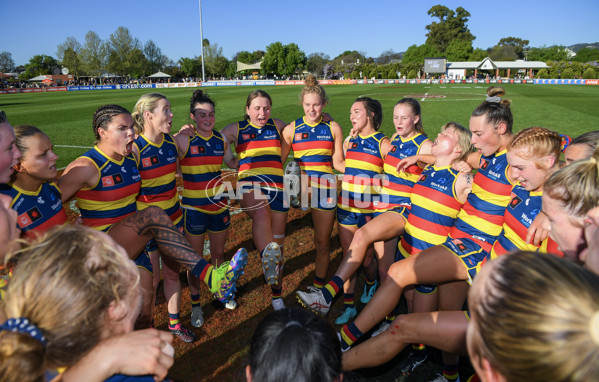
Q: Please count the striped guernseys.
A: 11